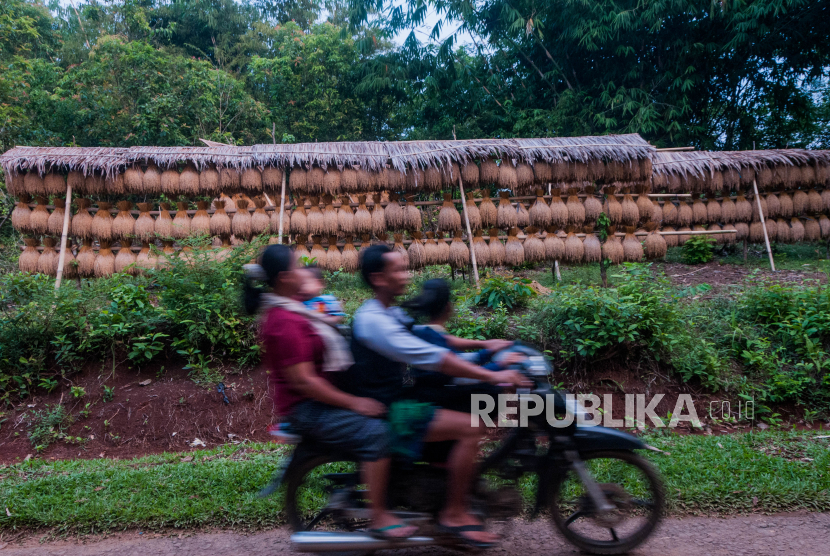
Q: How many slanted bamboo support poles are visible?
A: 4